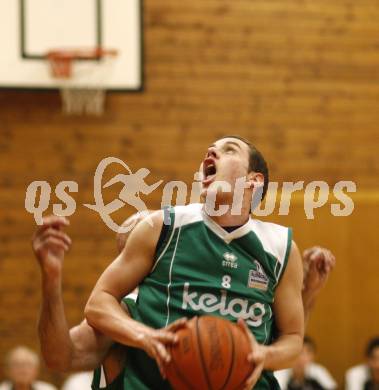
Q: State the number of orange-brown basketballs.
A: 1